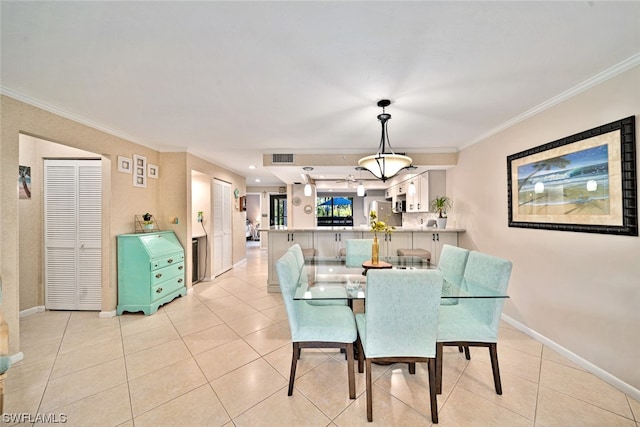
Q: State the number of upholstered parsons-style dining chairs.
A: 6